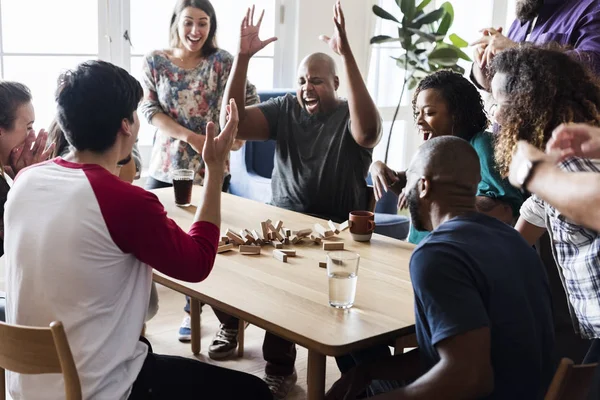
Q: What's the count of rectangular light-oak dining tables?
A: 1